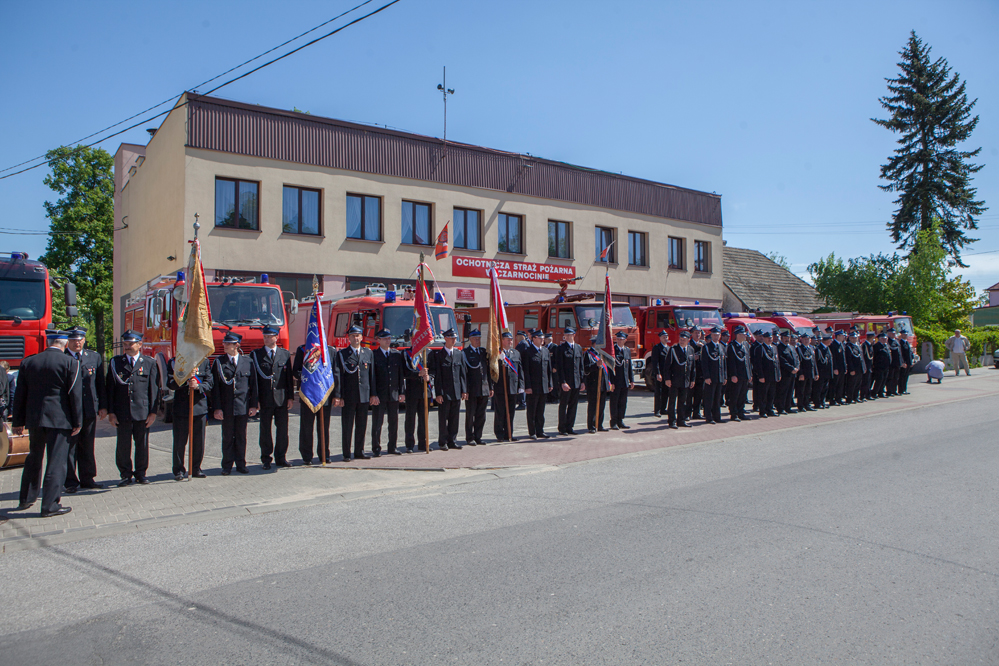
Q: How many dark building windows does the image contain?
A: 11